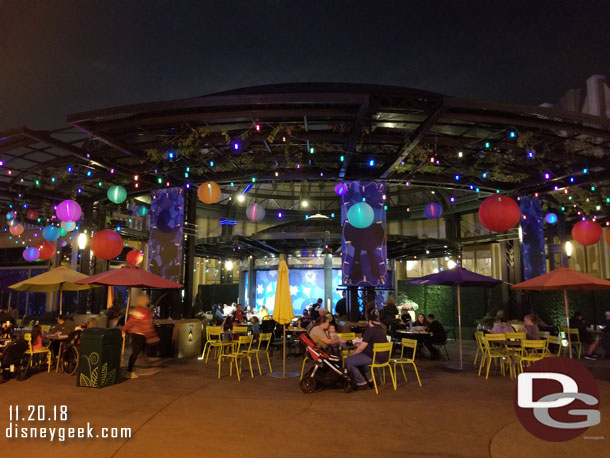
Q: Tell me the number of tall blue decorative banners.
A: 3